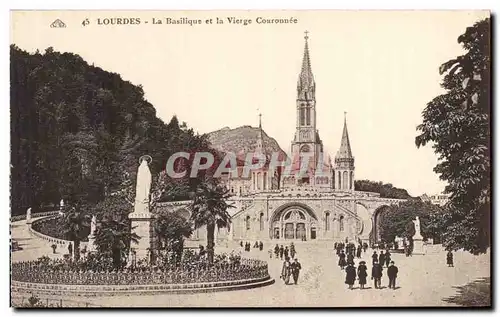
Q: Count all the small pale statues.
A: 4